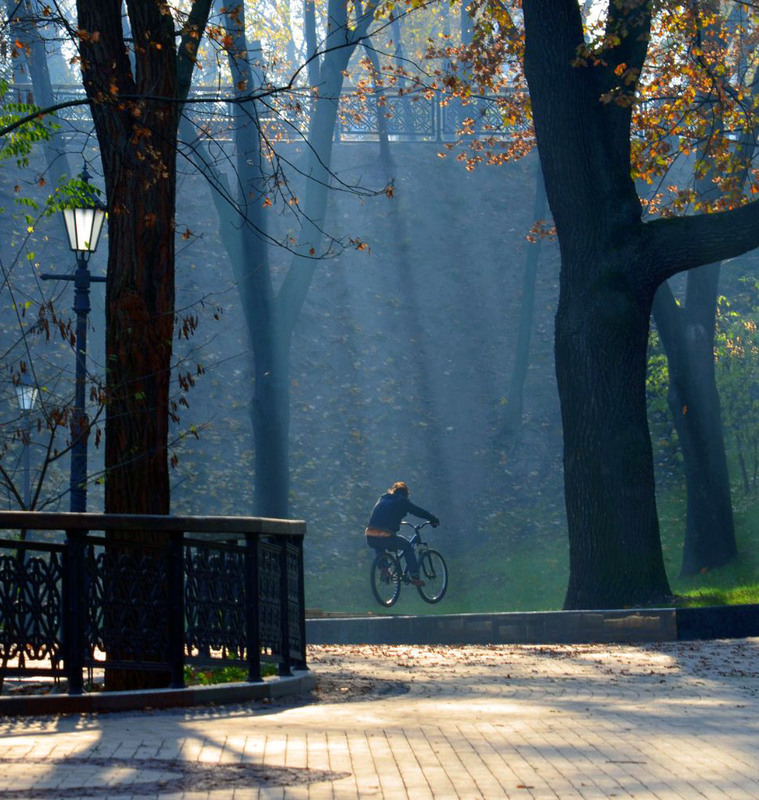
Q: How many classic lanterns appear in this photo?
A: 2